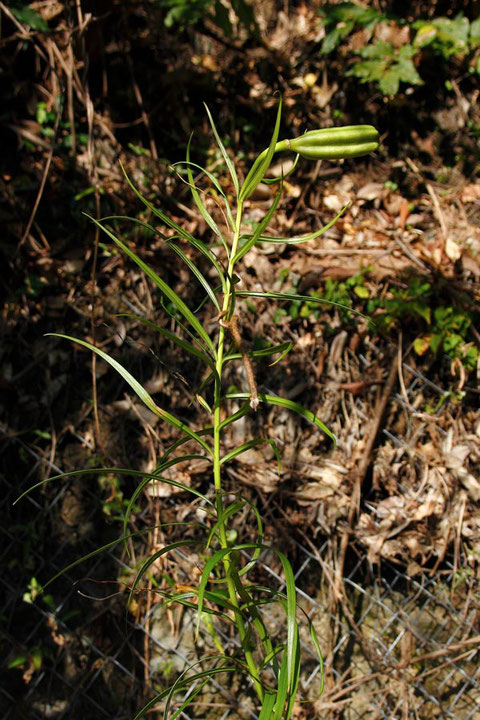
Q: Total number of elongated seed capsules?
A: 1